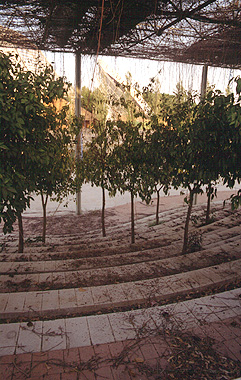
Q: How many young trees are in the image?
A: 7